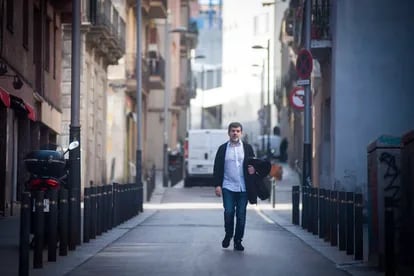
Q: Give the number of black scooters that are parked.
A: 1